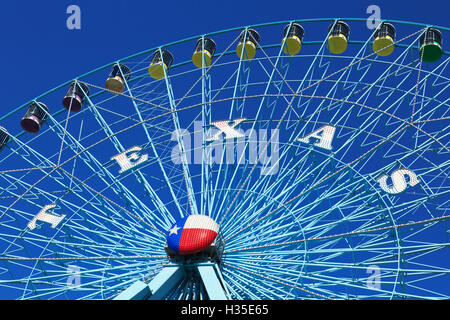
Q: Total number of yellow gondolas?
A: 6